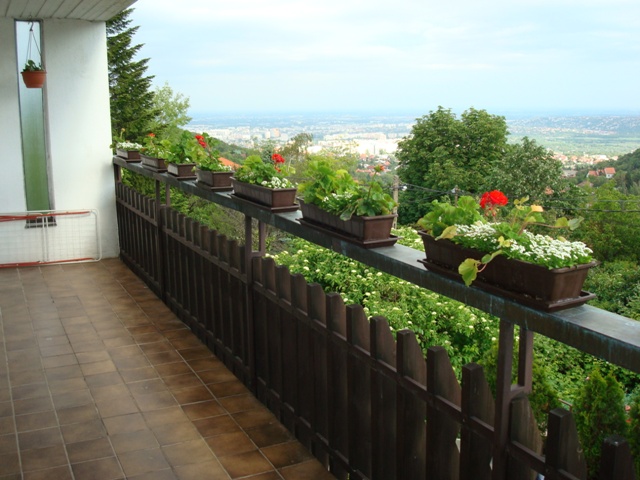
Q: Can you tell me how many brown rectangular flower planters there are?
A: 7